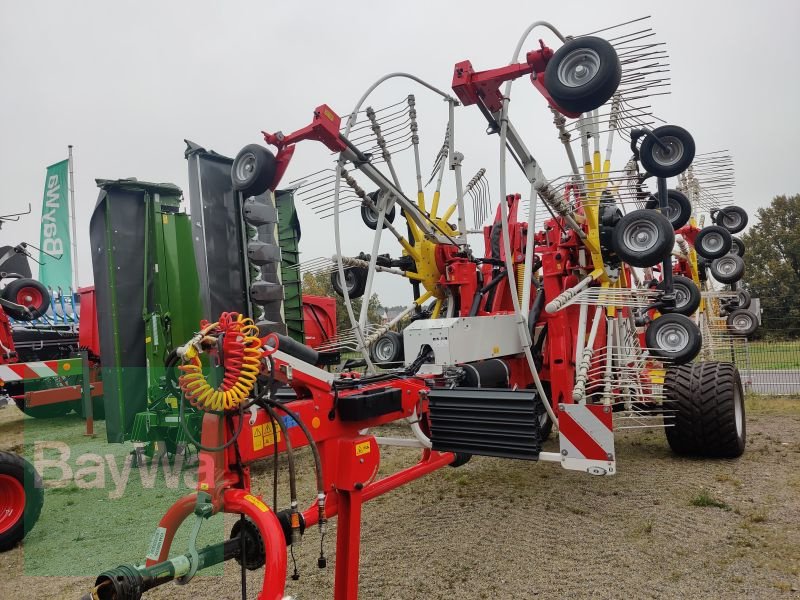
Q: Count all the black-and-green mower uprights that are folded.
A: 2